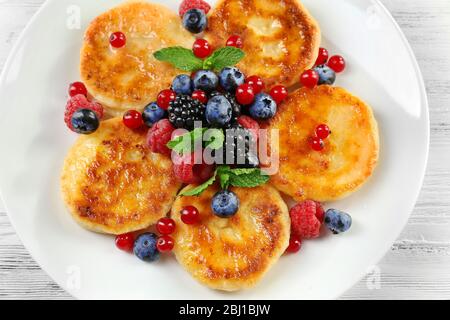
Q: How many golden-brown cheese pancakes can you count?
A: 5